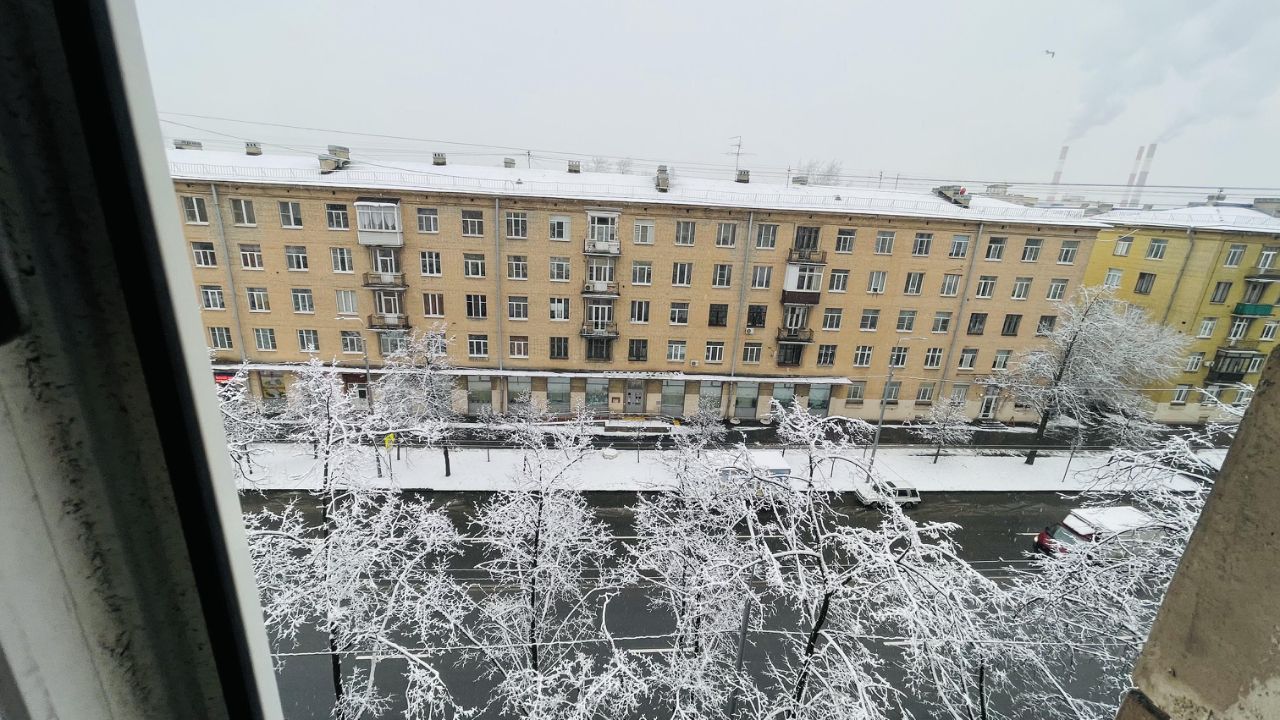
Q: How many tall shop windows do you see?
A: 9